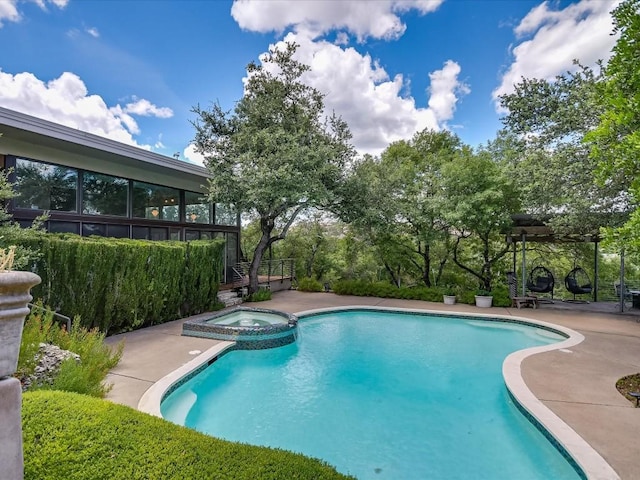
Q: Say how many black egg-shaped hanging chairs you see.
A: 2